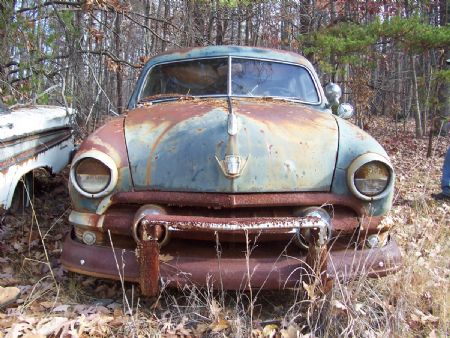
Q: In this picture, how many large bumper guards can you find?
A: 2